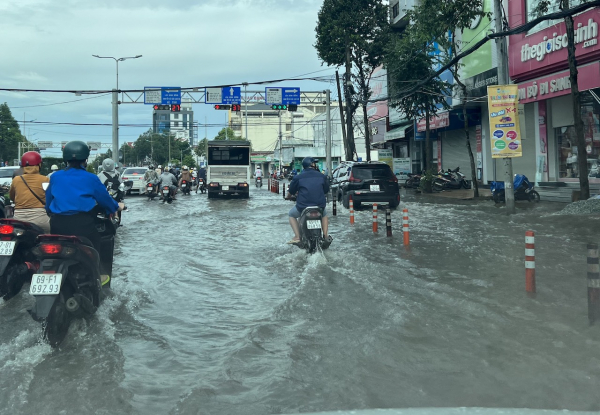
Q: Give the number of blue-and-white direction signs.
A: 3